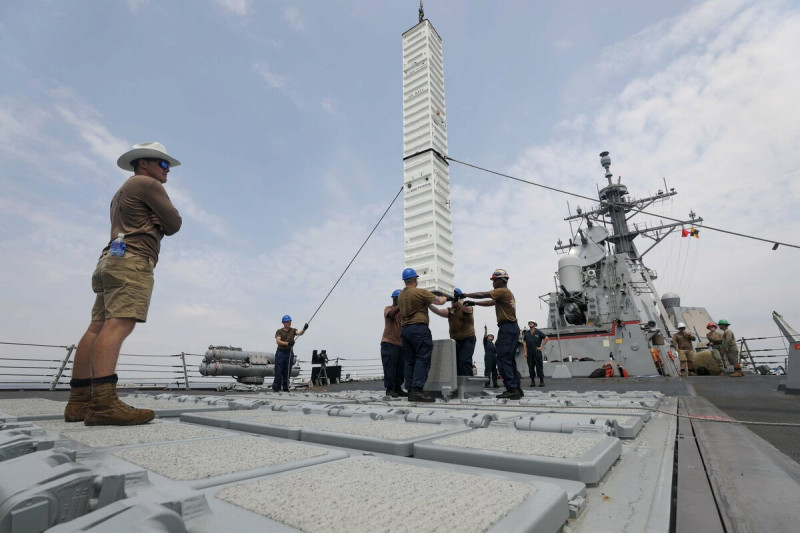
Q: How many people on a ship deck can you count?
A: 11